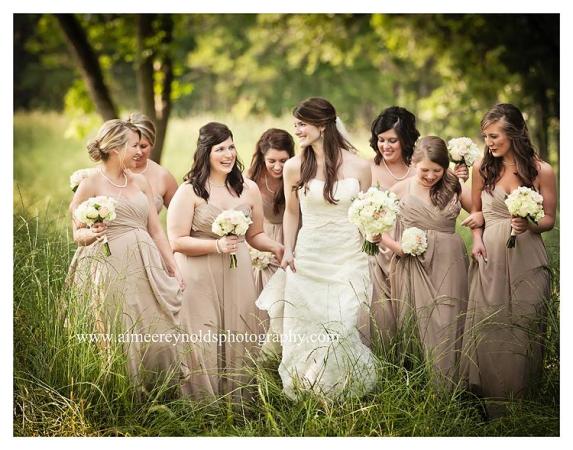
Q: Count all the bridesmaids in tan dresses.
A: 7